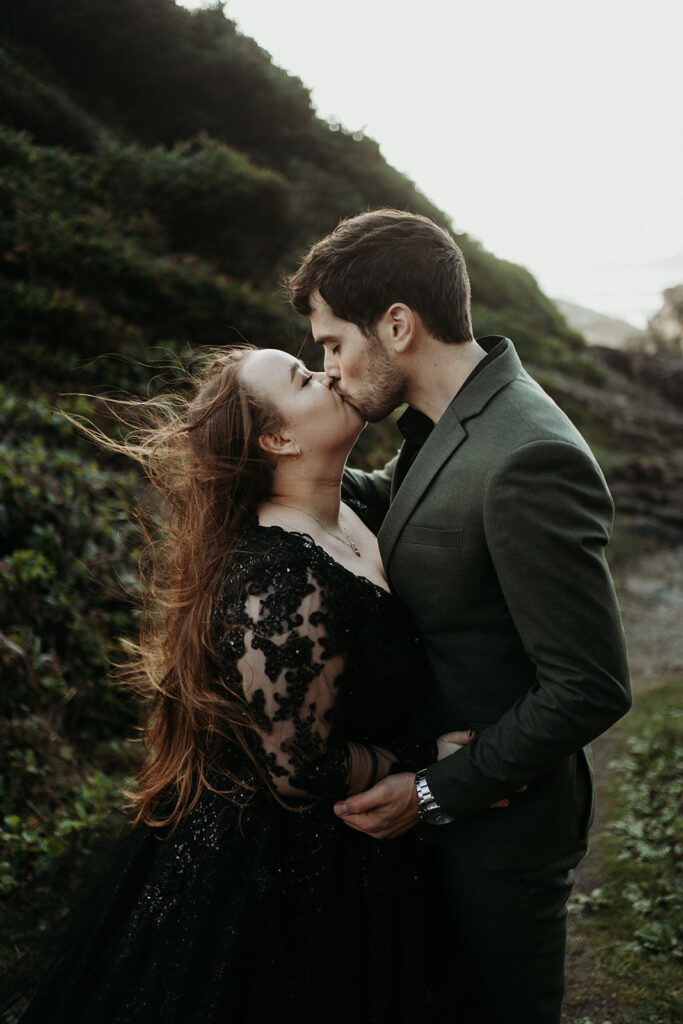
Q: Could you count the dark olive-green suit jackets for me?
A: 1